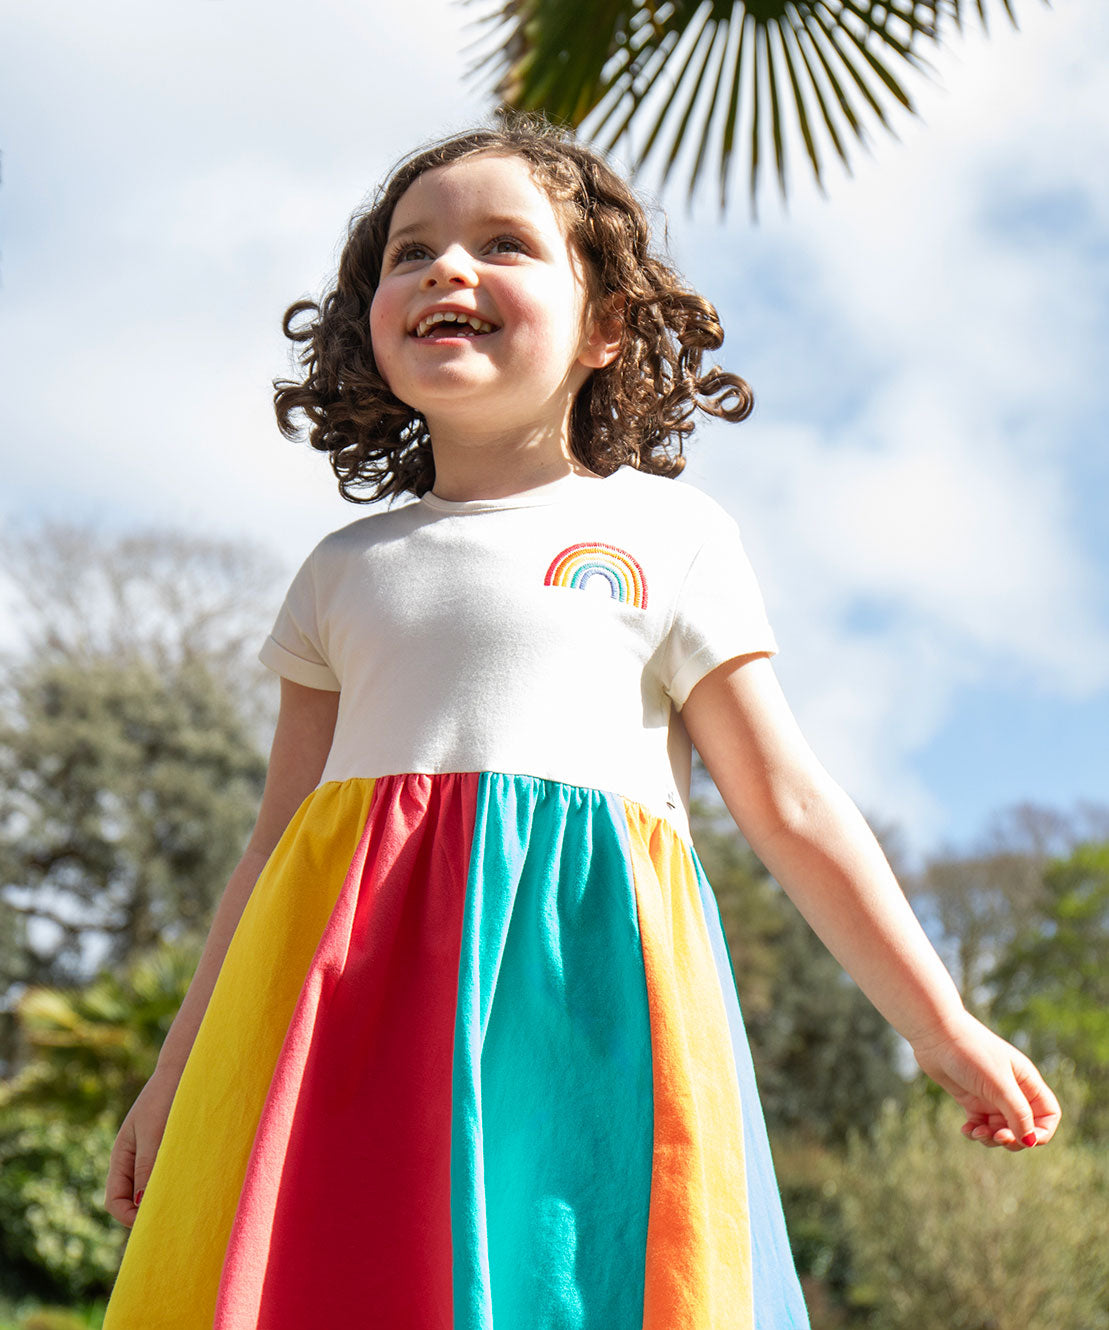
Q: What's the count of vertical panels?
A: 5